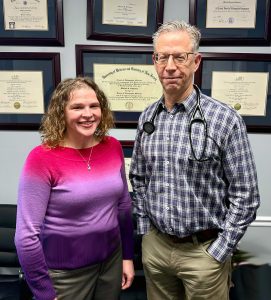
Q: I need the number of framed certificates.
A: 7